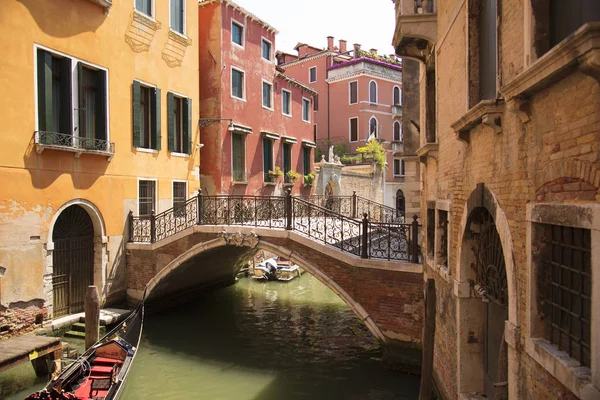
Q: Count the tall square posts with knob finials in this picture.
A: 7